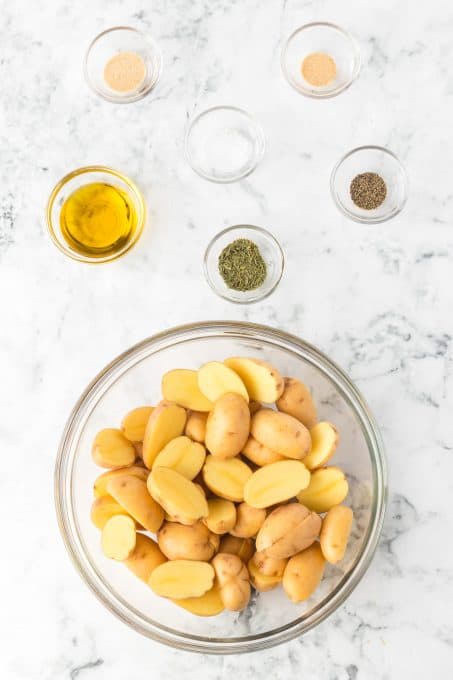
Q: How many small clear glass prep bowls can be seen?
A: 6